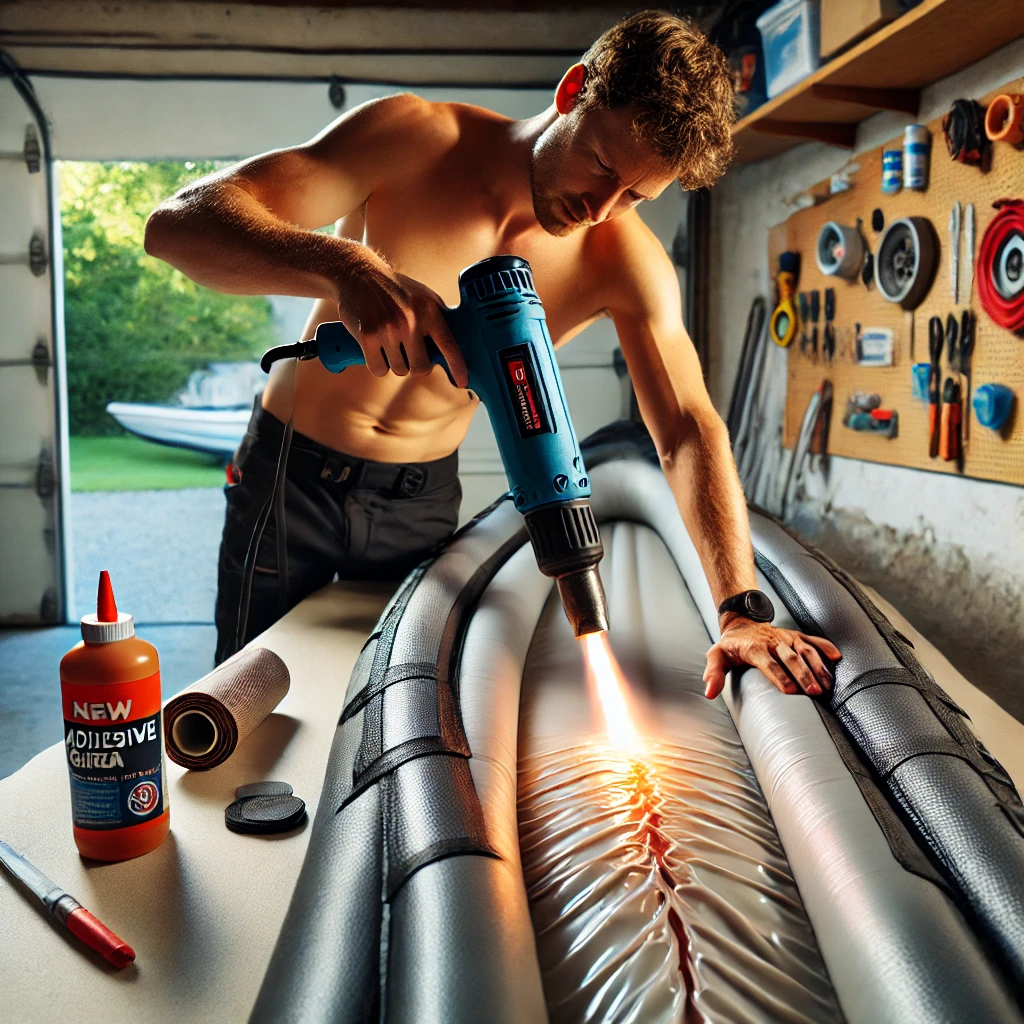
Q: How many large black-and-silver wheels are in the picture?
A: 1